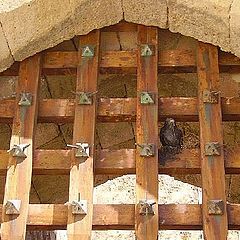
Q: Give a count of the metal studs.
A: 14